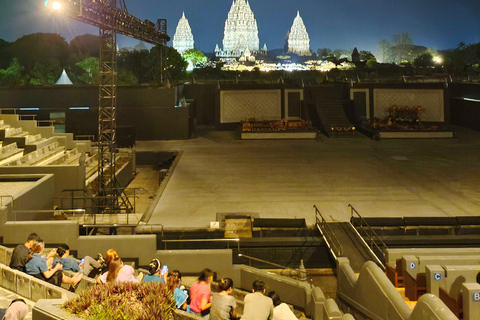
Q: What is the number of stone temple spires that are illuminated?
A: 3